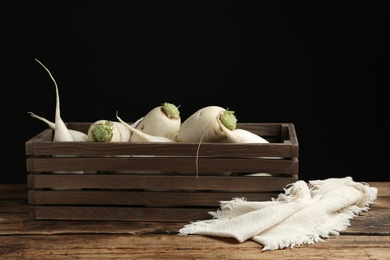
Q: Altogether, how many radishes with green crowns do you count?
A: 3